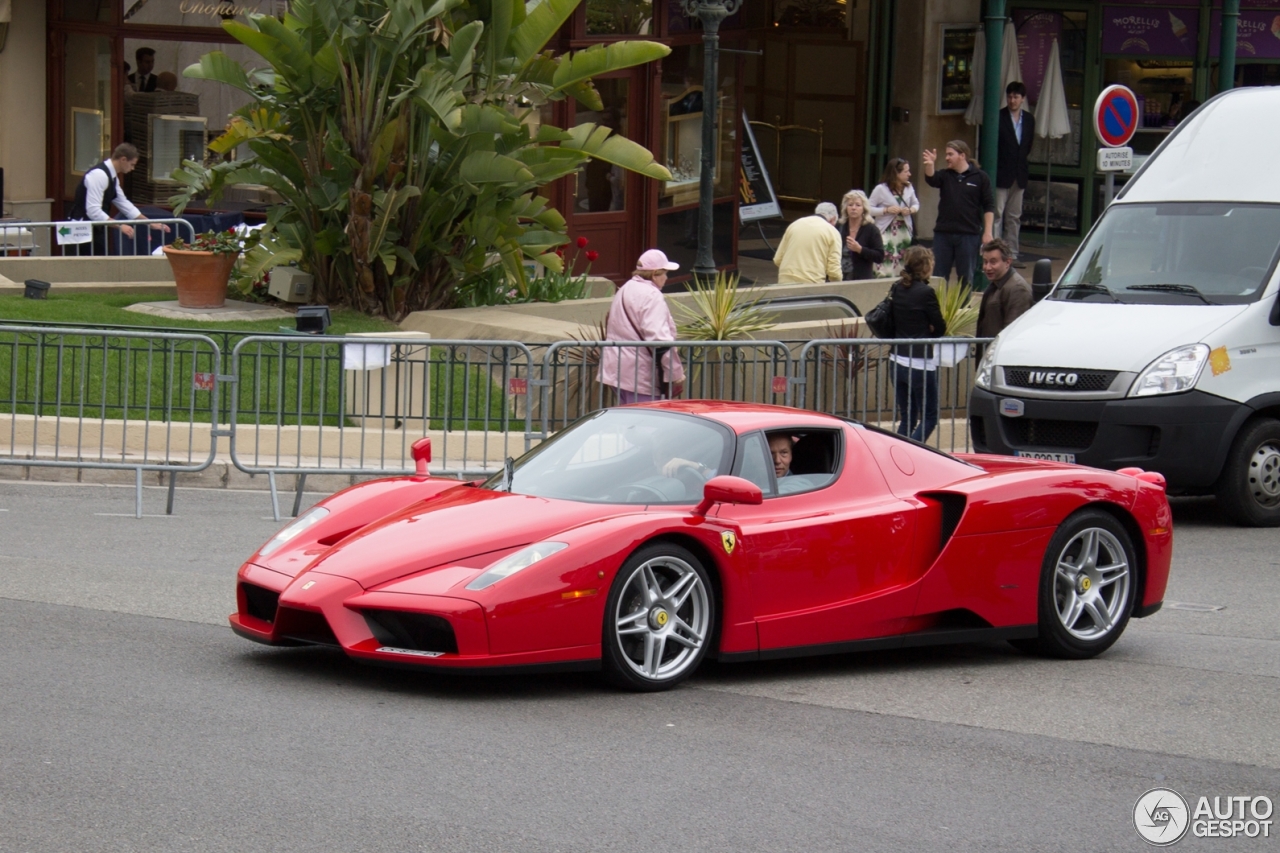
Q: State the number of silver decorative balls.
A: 0